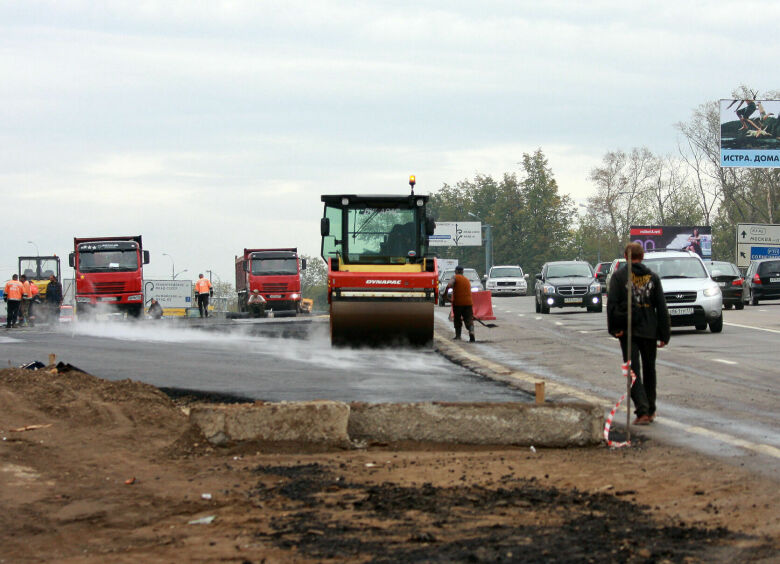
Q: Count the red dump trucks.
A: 2